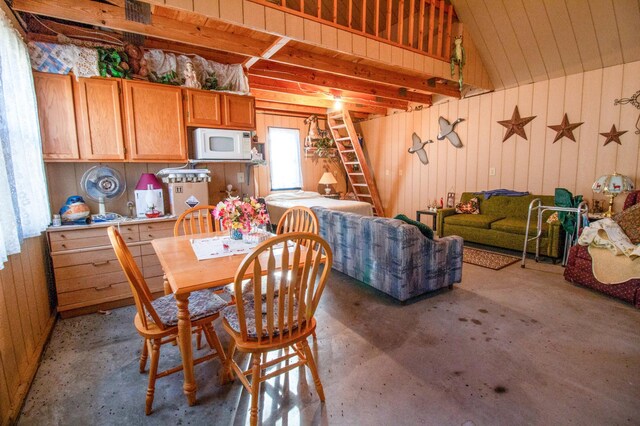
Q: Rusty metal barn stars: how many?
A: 3